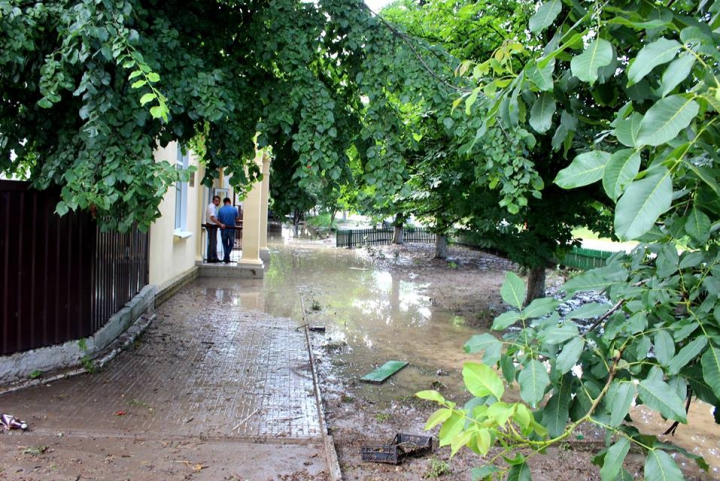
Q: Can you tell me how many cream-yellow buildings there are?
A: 1